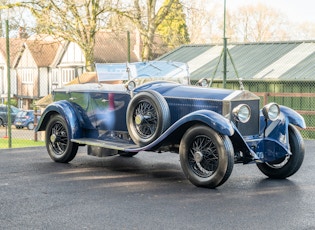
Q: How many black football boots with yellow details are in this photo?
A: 0